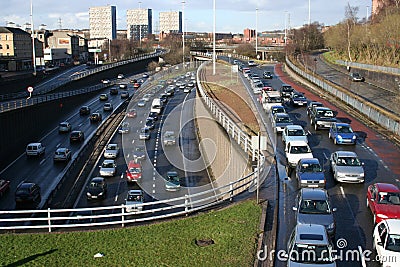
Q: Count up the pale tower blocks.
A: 3